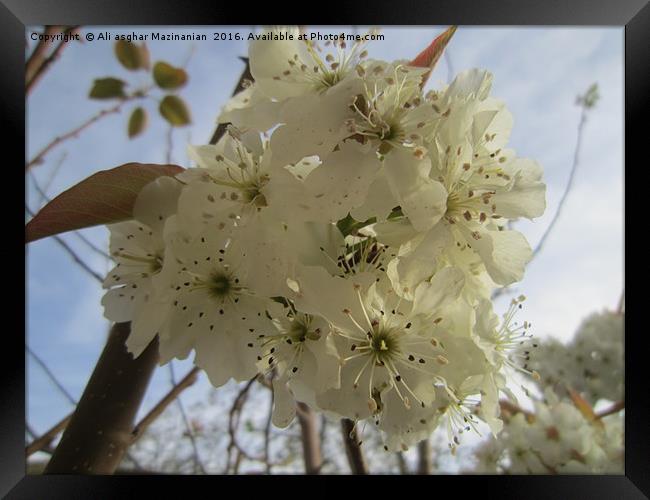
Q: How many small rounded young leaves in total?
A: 5